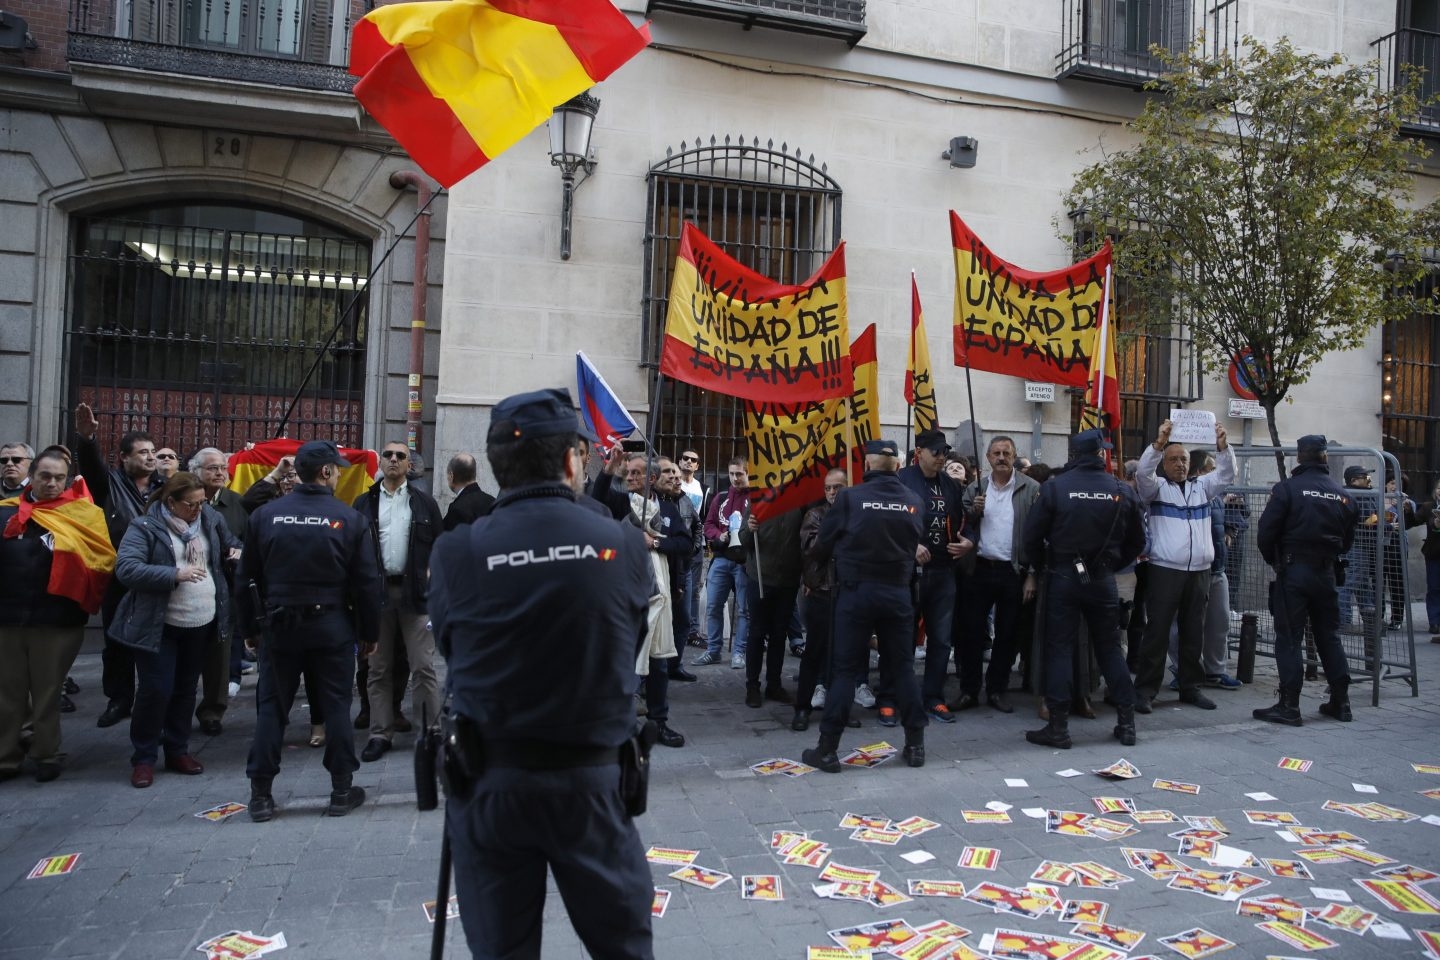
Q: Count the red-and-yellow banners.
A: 3